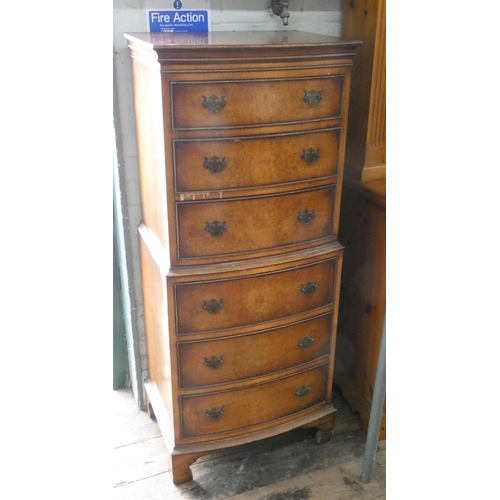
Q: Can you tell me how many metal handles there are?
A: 12